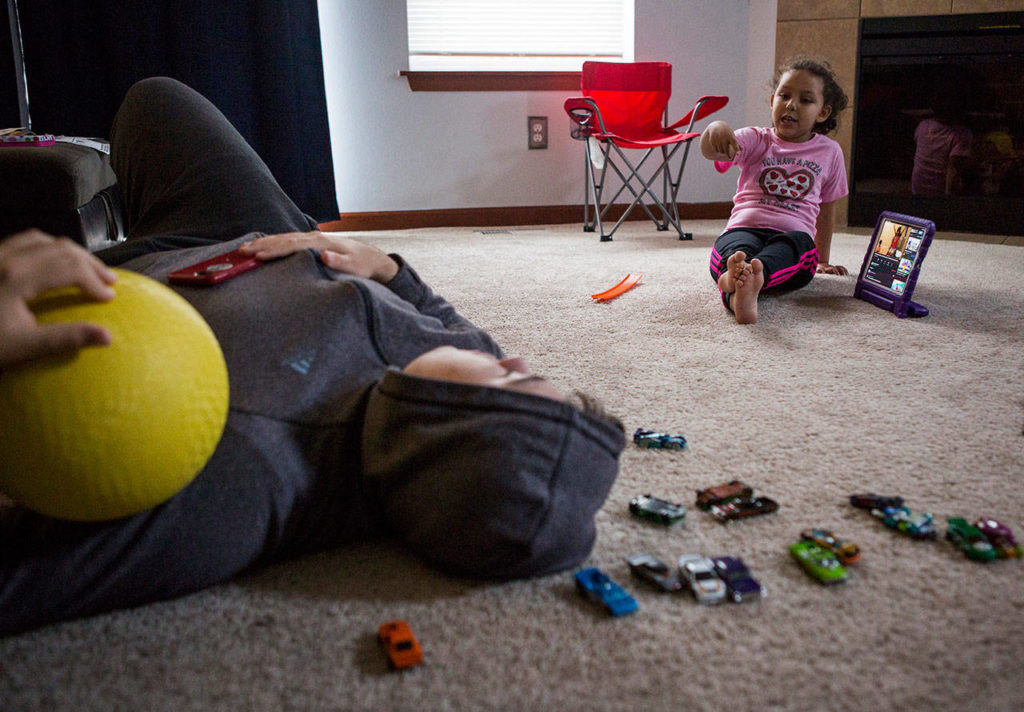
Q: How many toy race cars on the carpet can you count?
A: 15